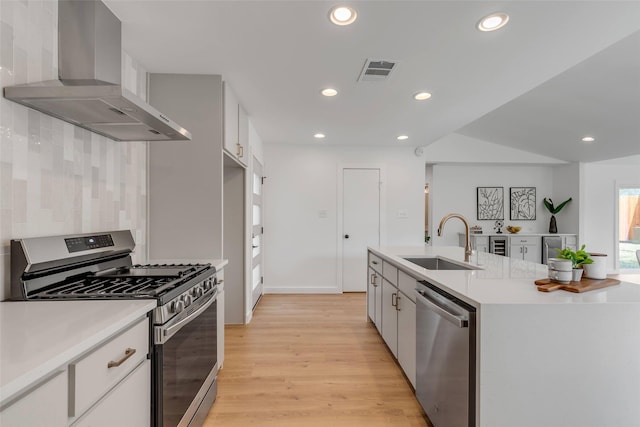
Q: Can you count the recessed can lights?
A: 7